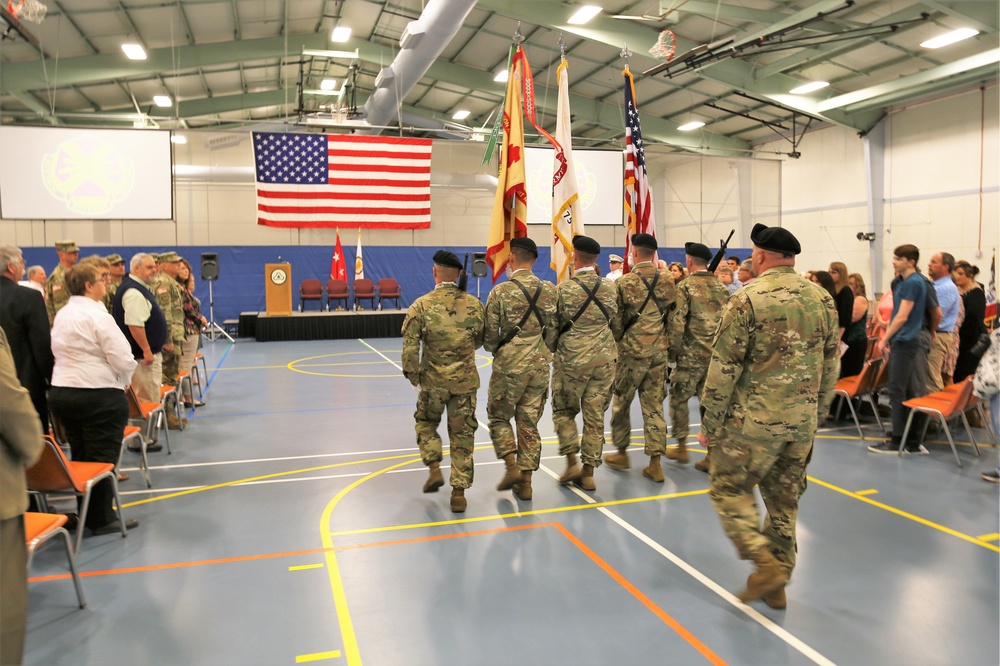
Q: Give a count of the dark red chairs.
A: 4